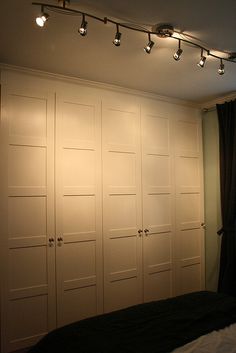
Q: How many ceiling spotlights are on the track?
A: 7